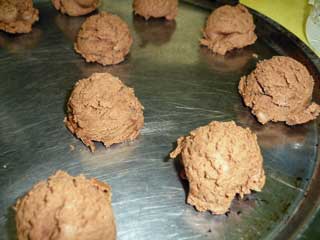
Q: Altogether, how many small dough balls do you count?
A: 9